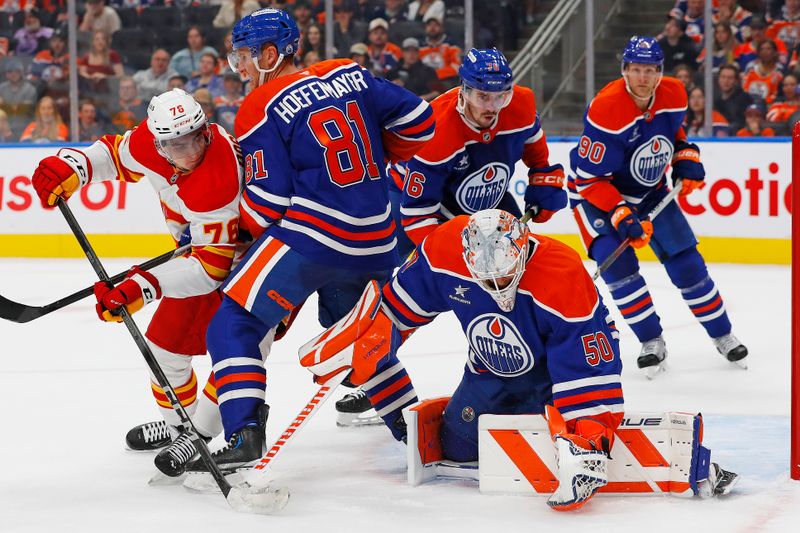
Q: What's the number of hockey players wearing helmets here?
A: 5